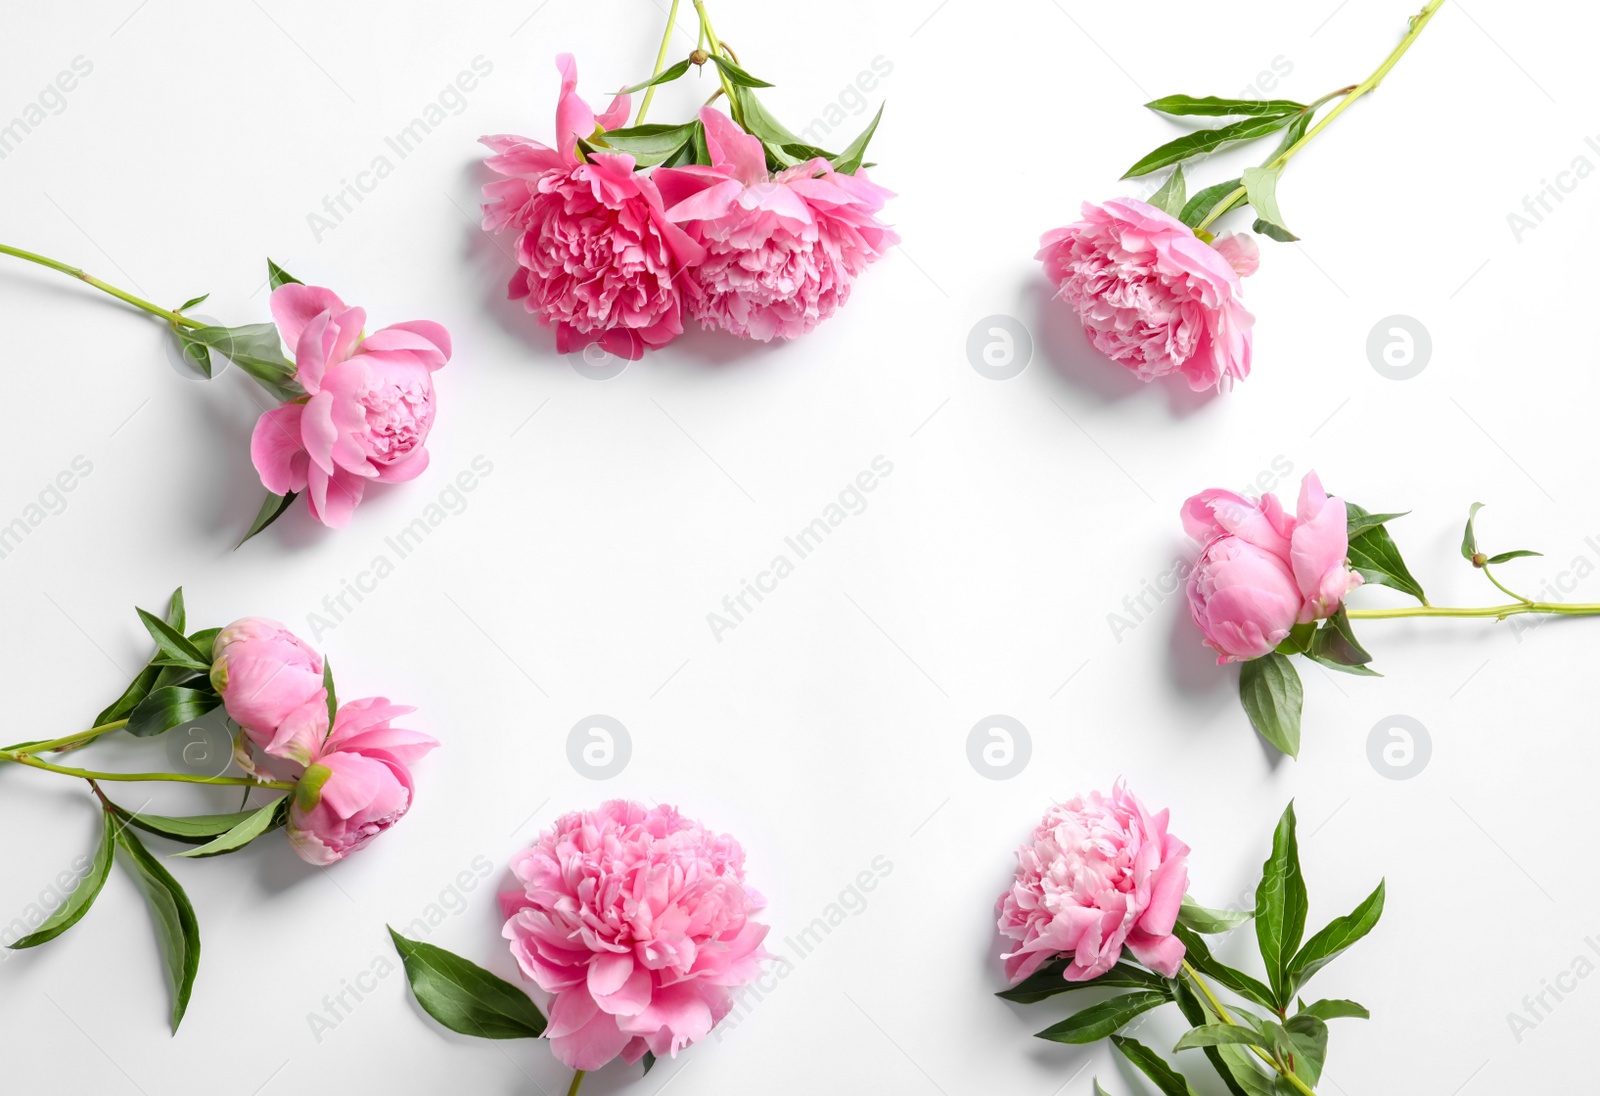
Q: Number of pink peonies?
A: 9